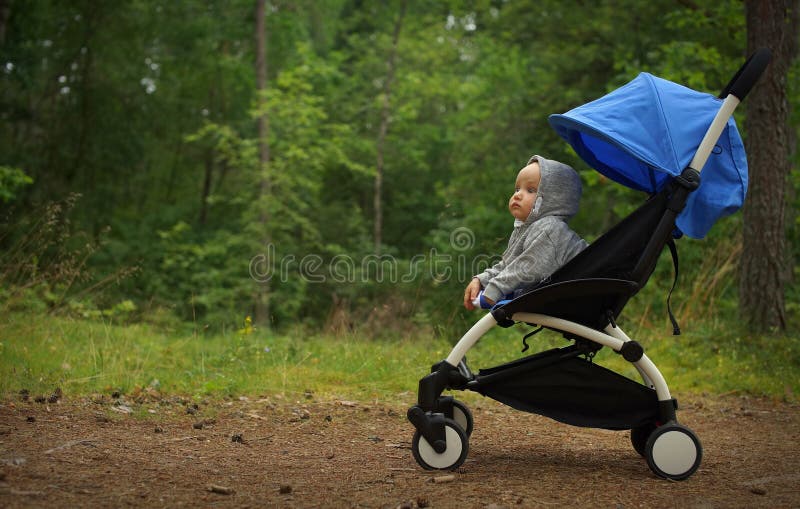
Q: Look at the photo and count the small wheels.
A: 4